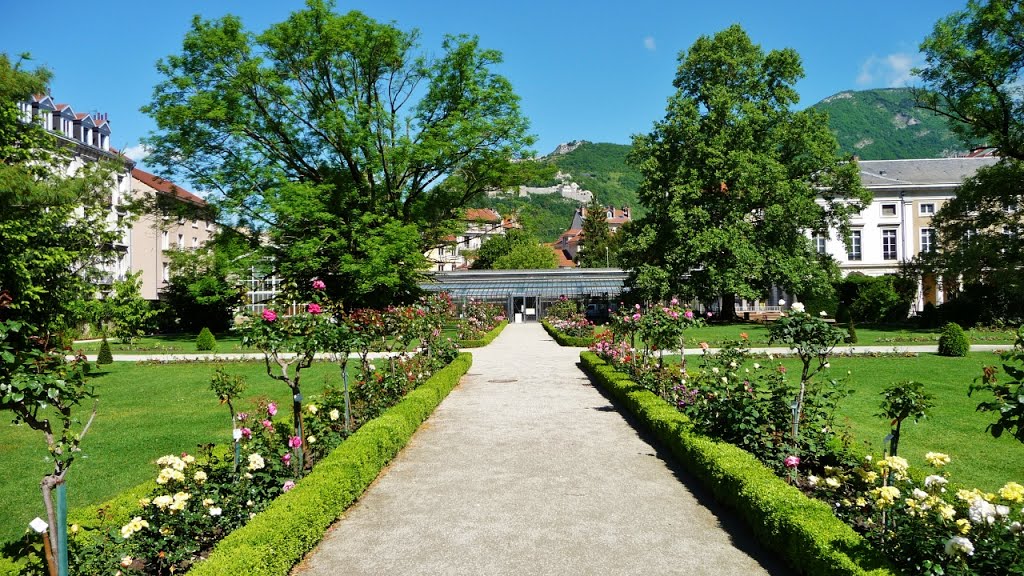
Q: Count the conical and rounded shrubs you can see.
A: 4